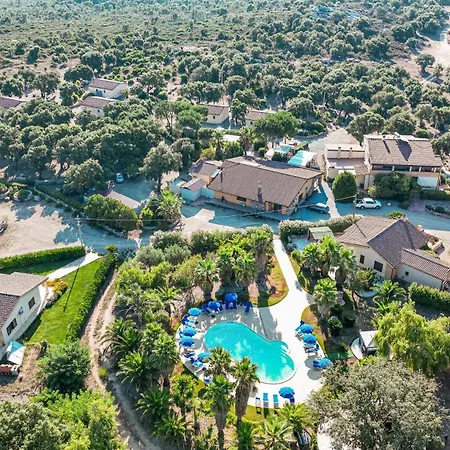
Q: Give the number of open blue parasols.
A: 10